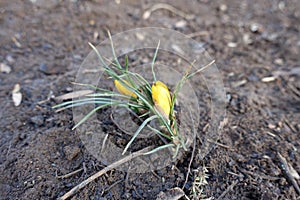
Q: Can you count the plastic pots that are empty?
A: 0